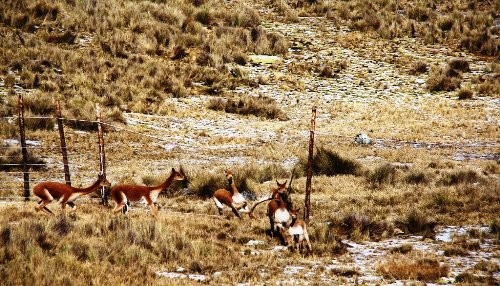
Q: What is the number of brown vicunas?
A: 5